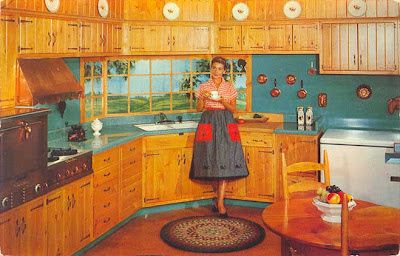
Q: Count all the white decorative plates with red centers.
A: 6